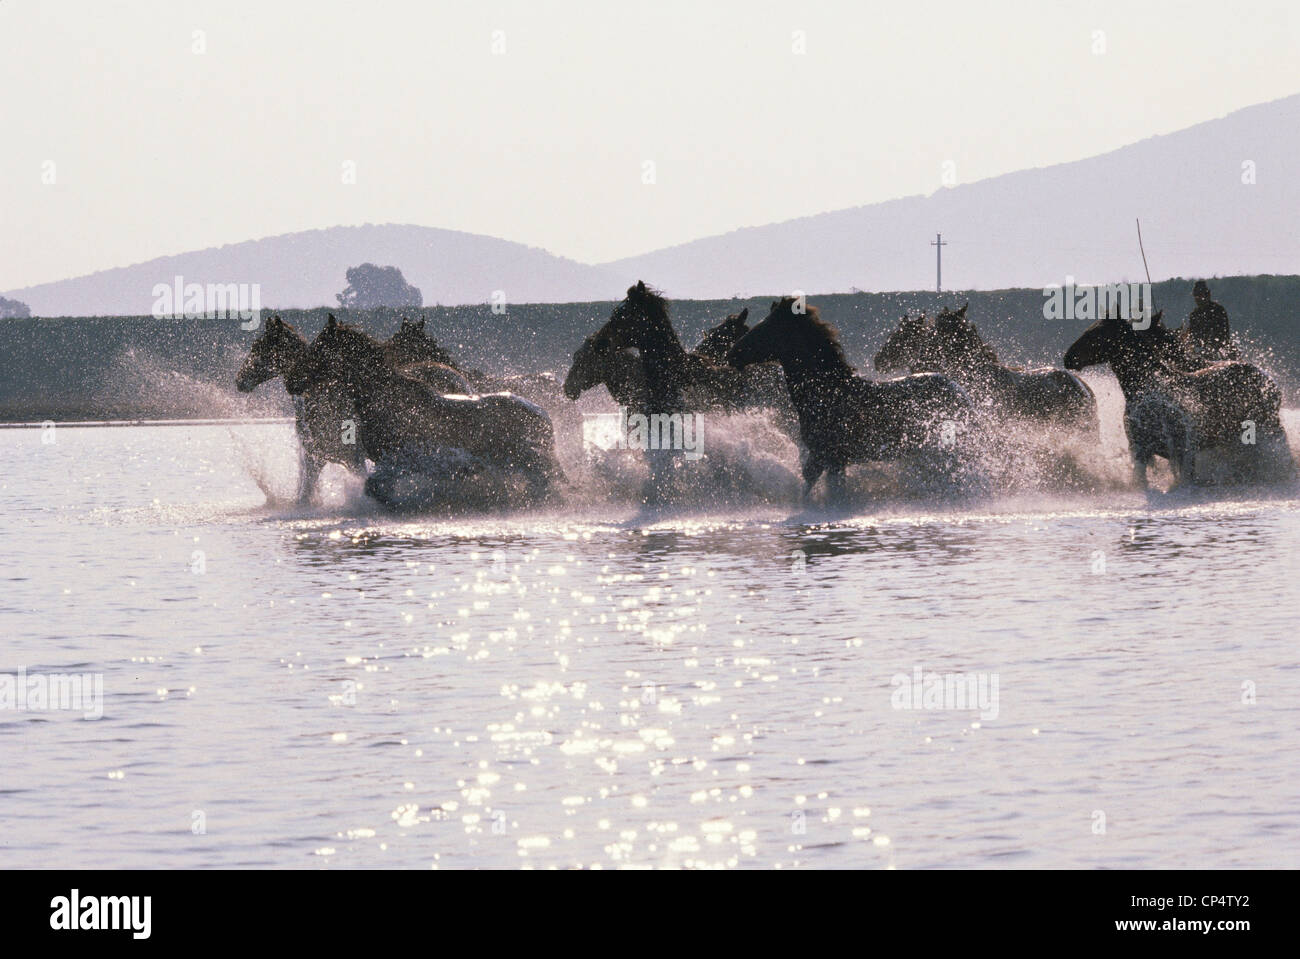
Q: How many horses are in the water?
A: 11